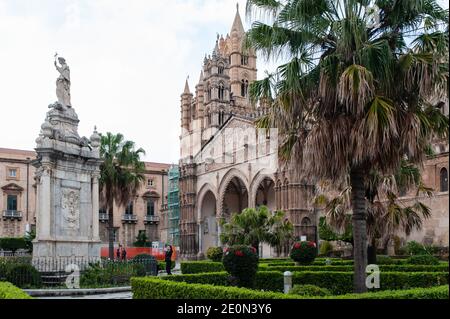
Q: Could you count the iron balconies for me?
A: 4